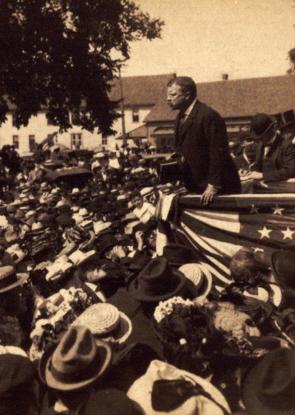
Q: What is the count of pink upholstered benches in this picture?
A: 0